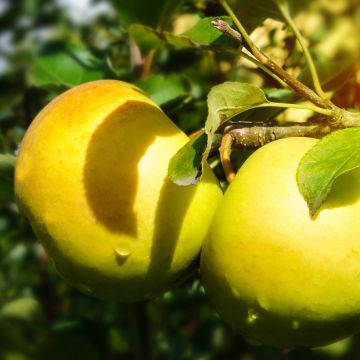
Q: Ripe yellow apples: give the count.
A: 2